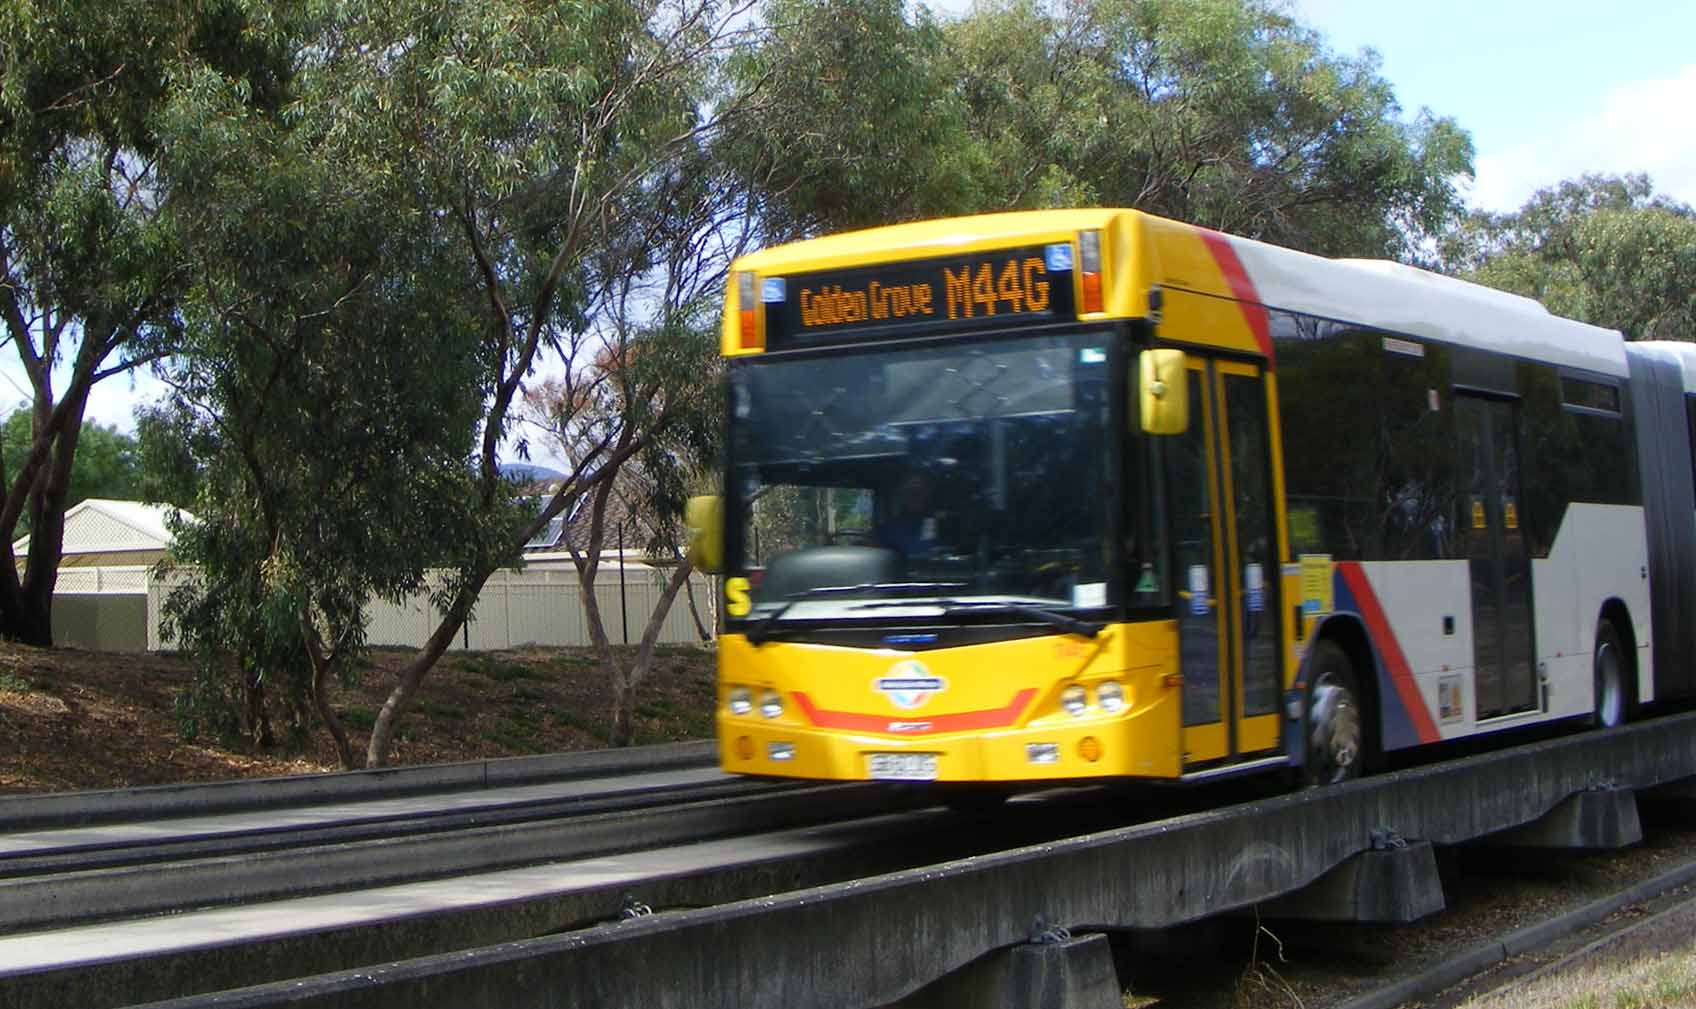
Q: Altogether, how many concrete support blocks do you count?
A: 3